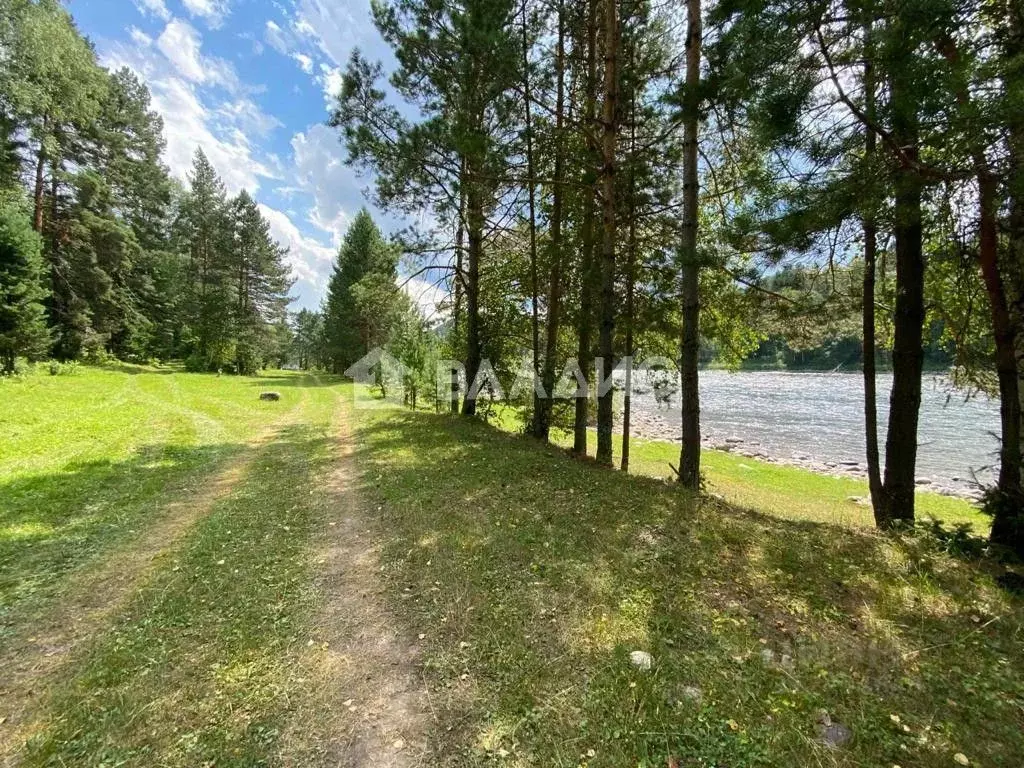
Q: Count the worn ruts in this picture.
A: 2